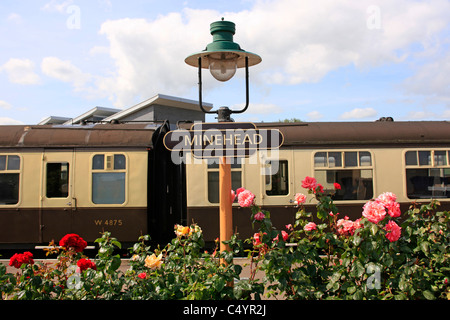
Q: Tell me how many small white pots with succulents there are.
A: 0